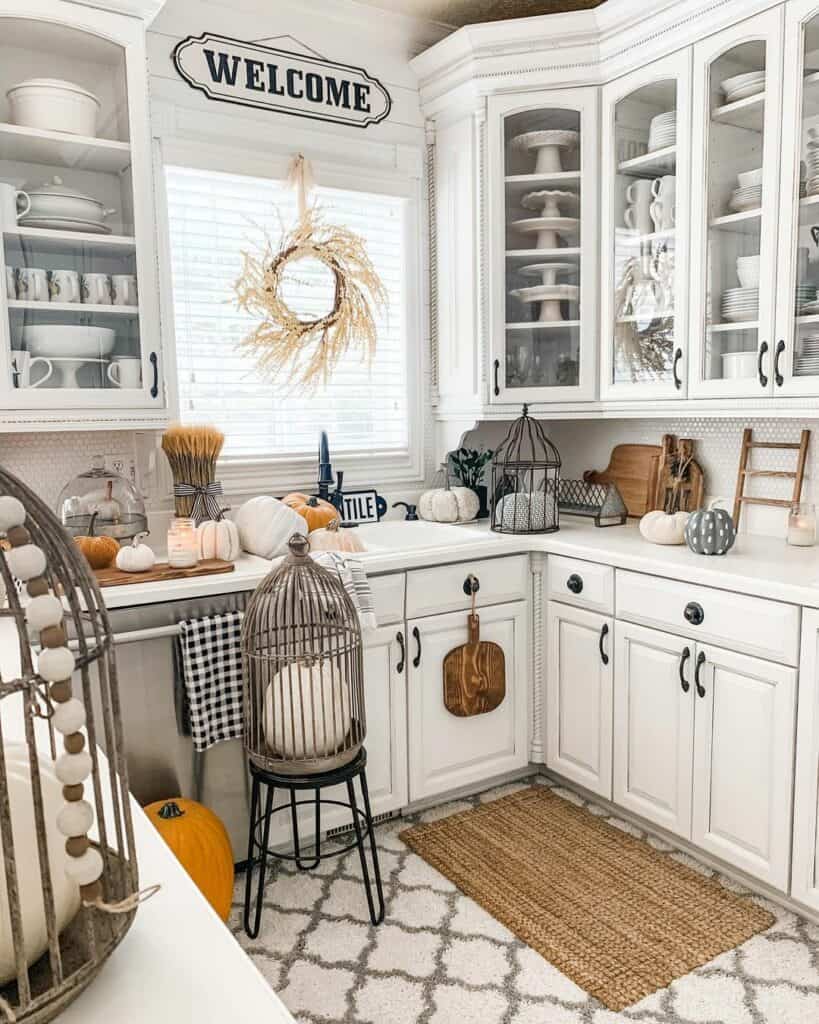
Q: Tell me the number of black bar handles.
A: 10